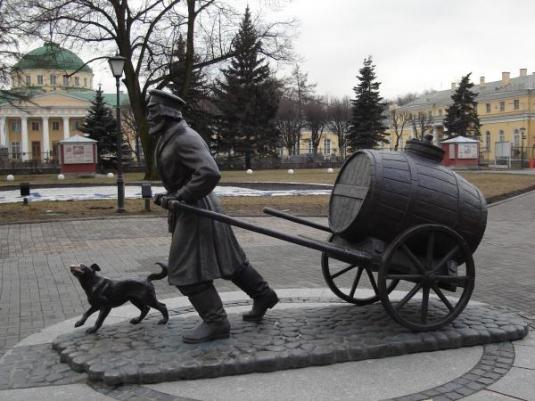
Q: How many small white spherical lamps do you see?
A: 6